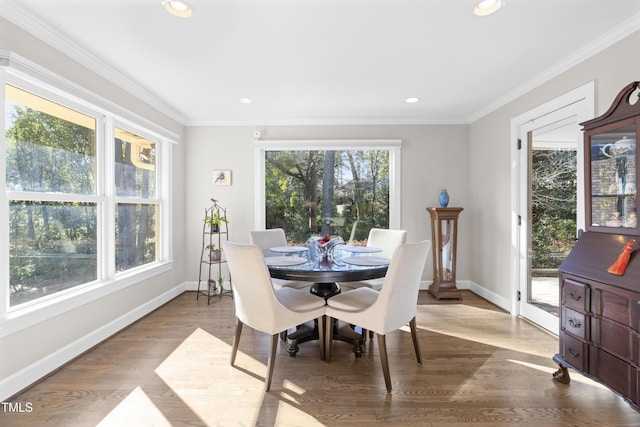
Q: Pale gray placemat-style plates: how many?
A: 4